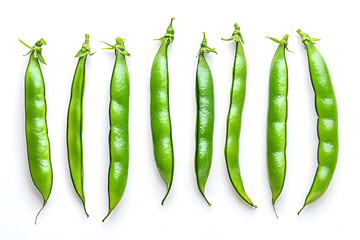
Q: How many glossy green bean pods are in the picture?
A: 8